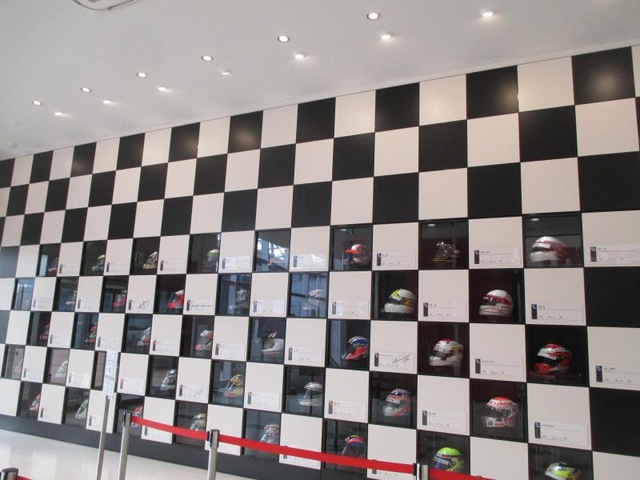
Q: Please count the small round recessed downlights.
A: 13